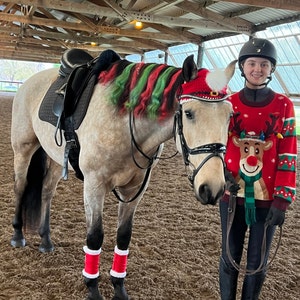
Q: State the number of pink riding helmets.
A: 0